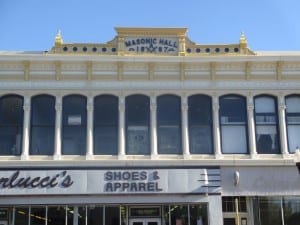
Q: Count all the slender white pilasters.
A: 9